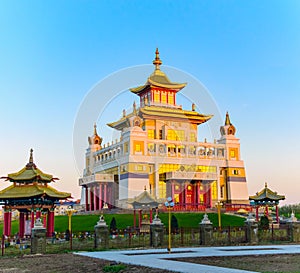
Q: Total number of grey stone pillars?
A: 6